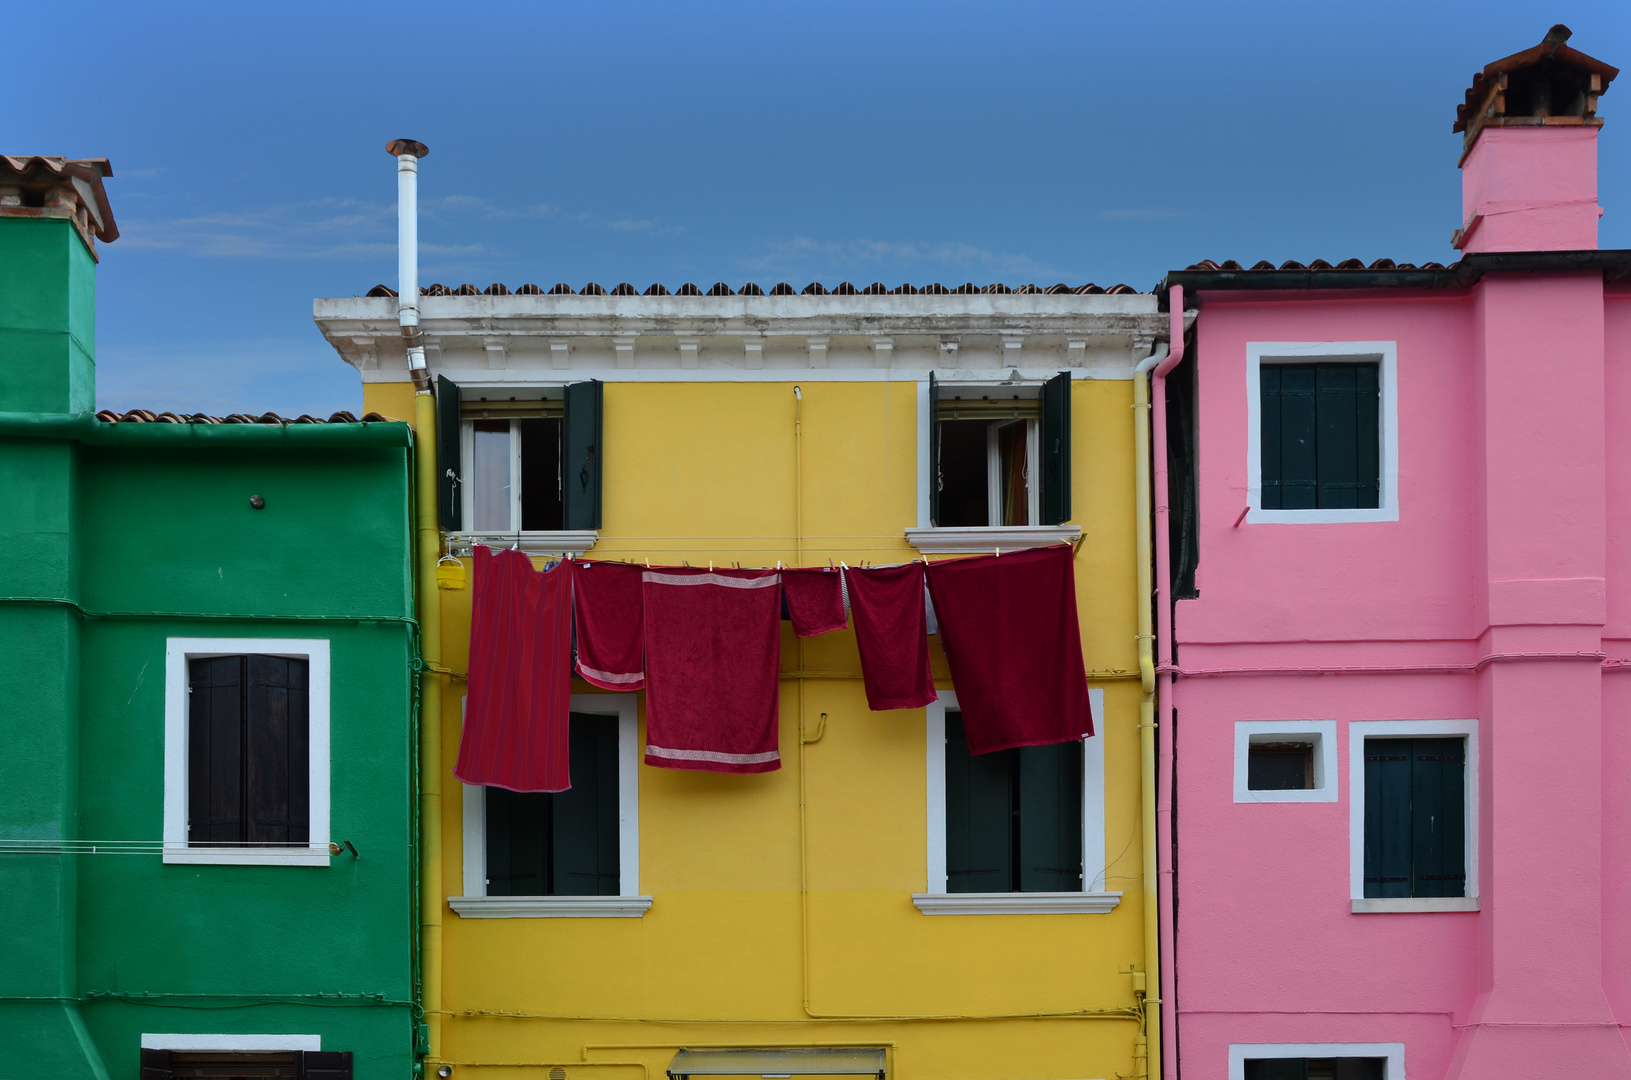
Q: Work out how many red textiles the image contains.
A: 6